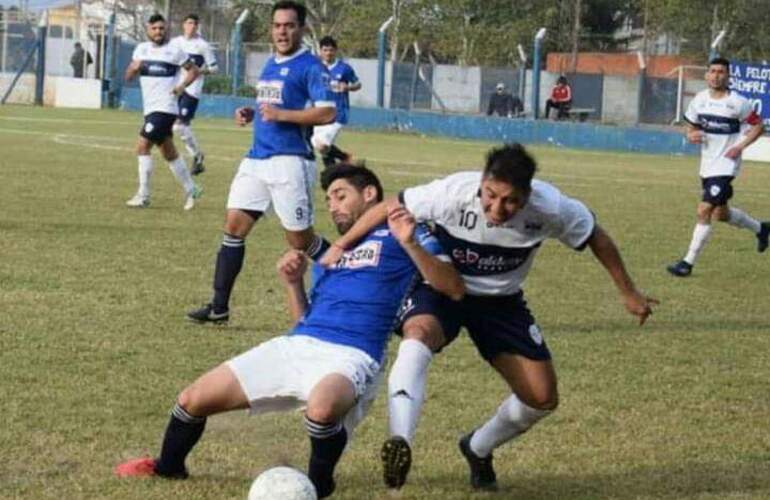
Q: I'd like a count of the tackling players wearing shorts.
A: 2